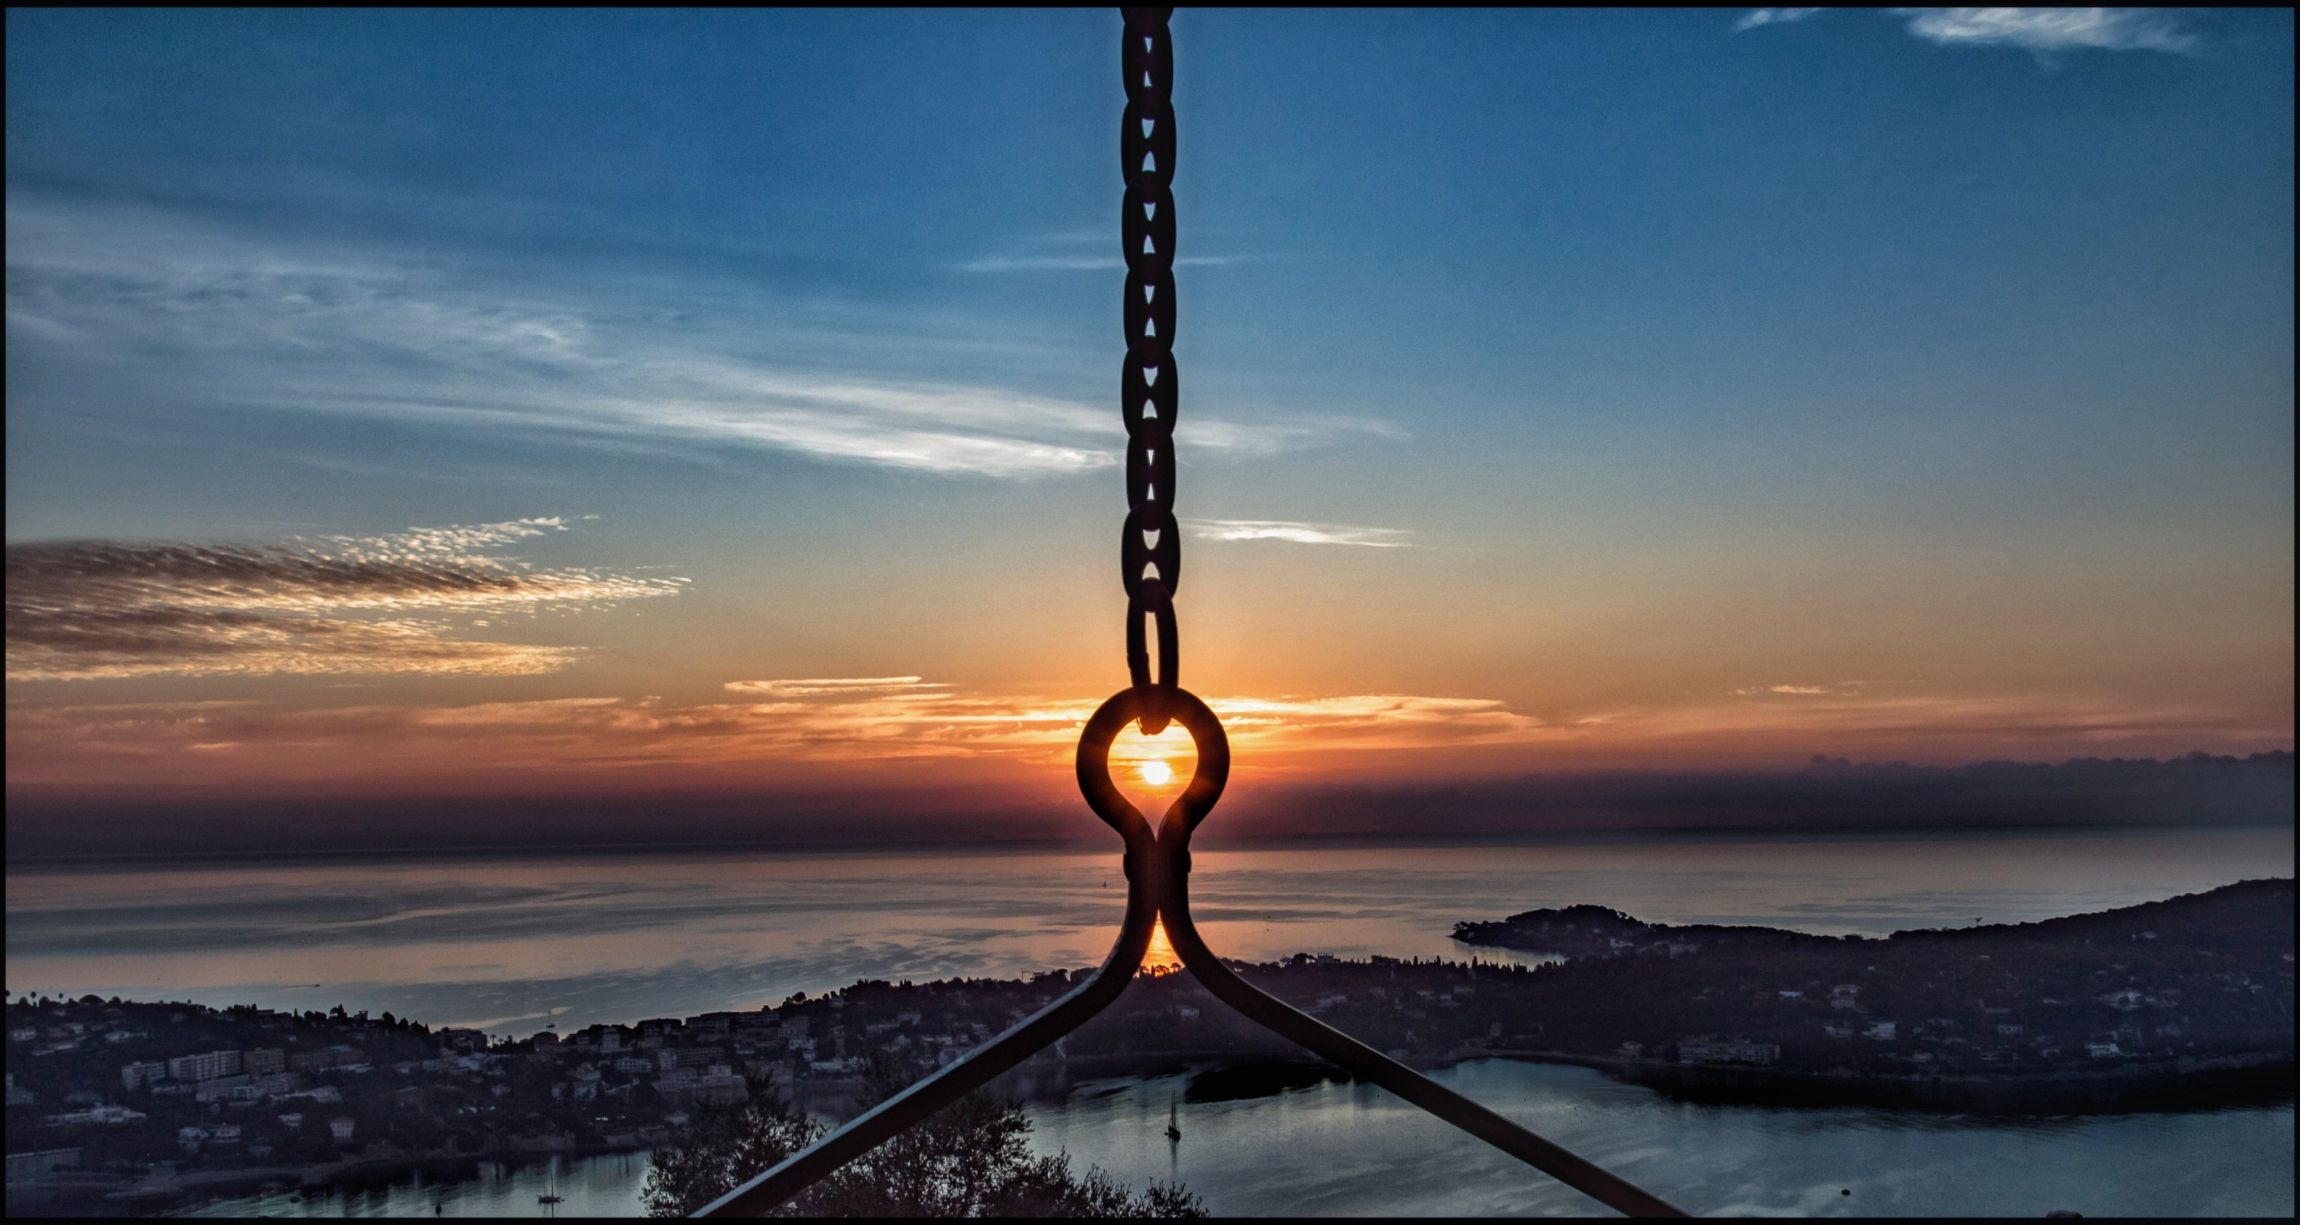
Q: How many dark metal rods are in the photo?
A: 2